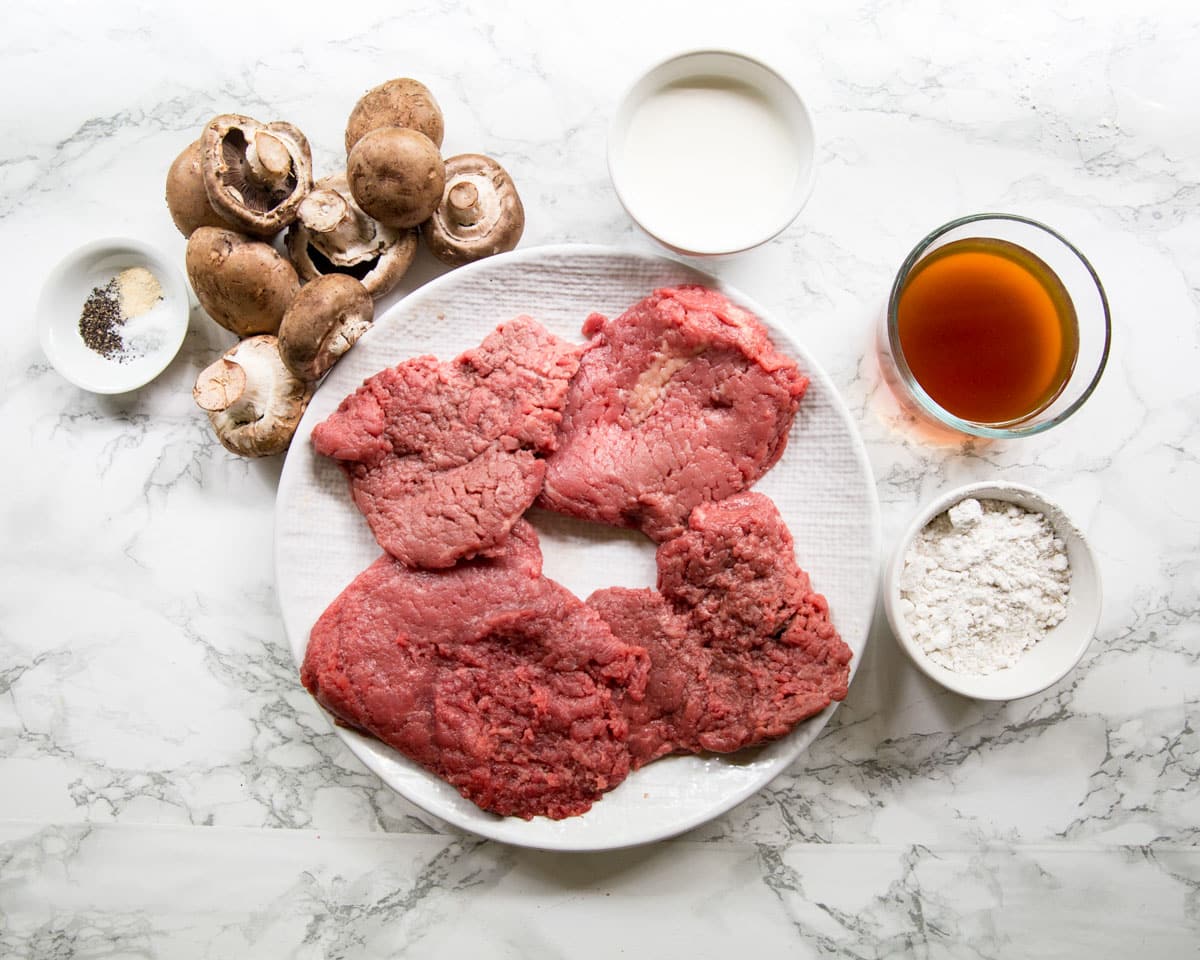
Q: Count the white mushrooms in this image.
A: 0